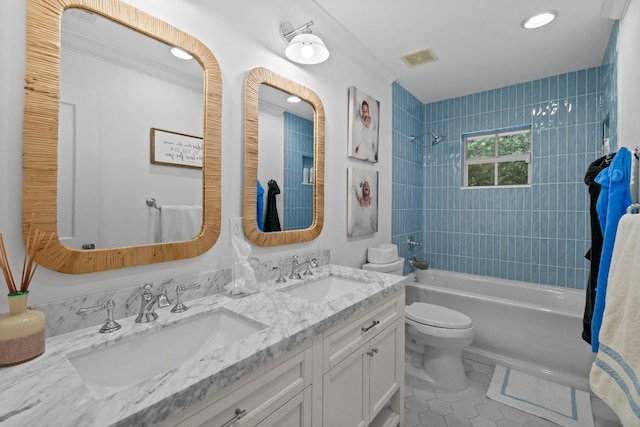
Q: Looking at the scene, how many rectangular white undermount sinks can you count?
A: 2